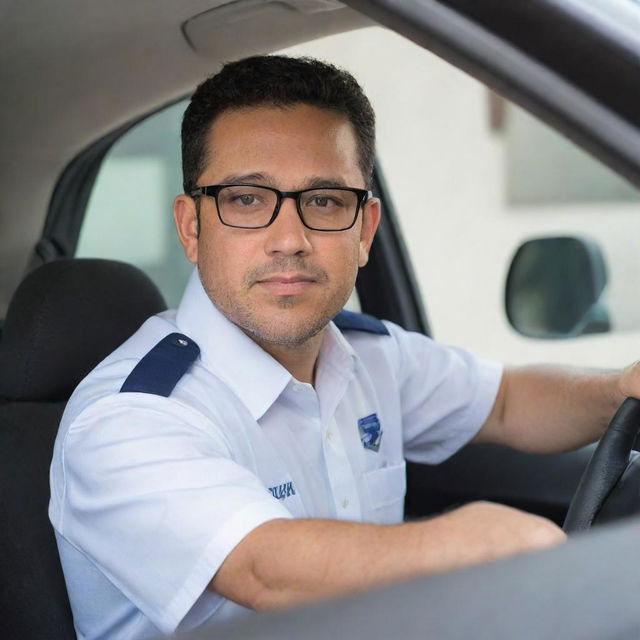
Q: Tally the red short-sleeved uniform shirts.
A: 0